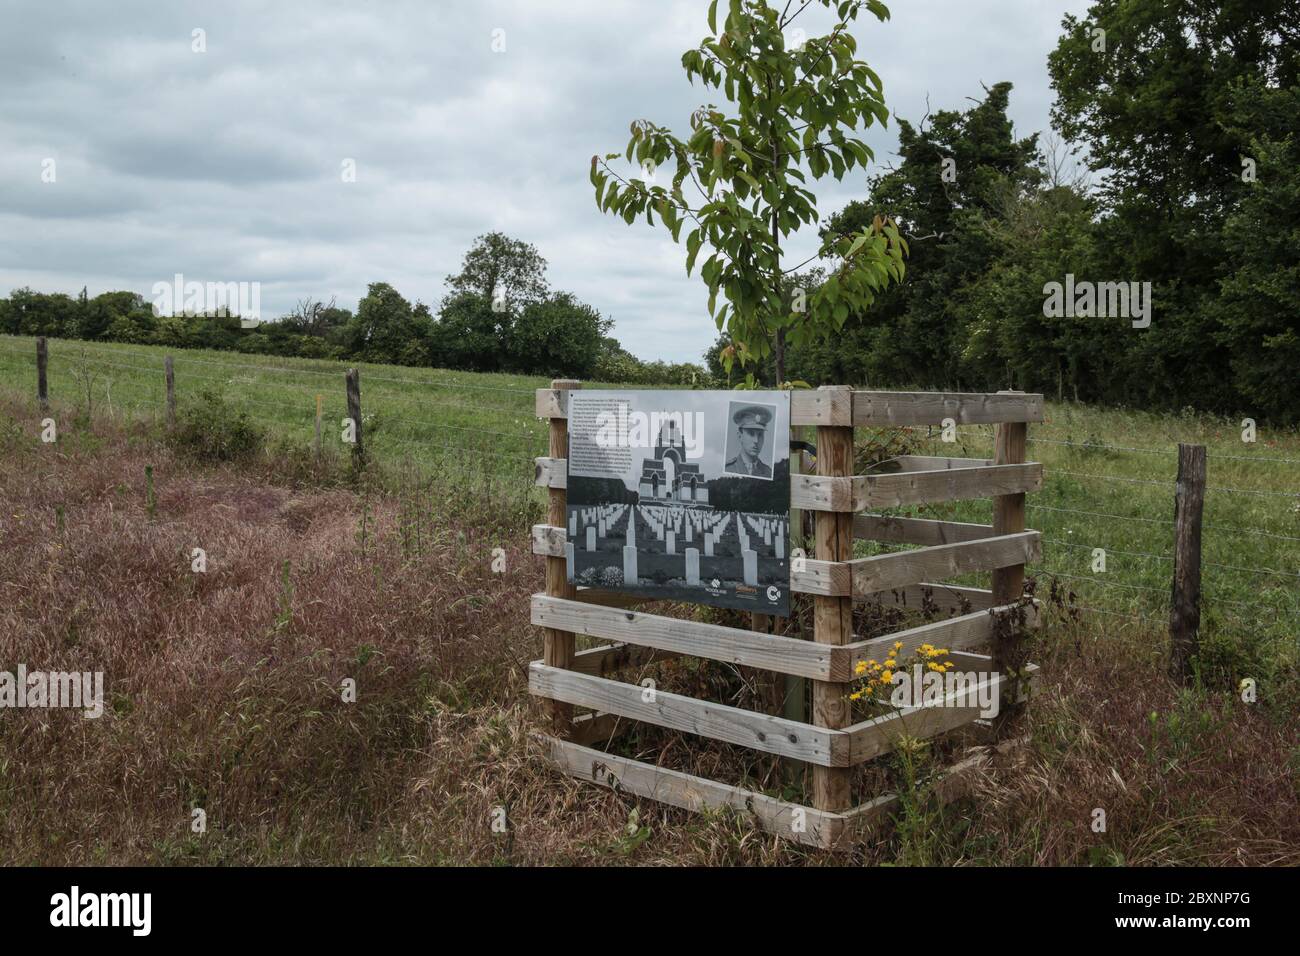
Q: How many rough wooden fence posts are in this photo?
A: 4